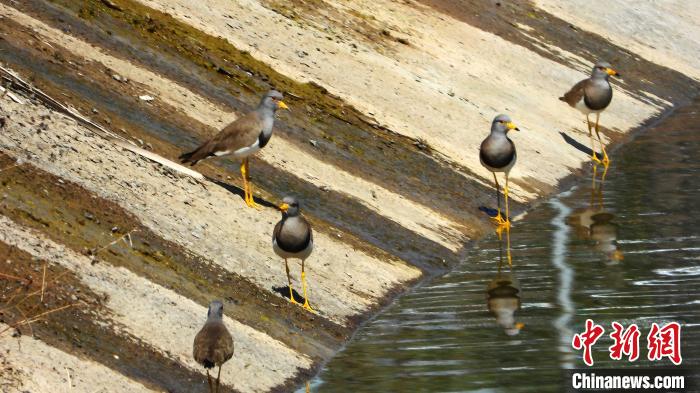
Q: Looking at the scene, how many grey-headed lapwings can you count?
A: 5